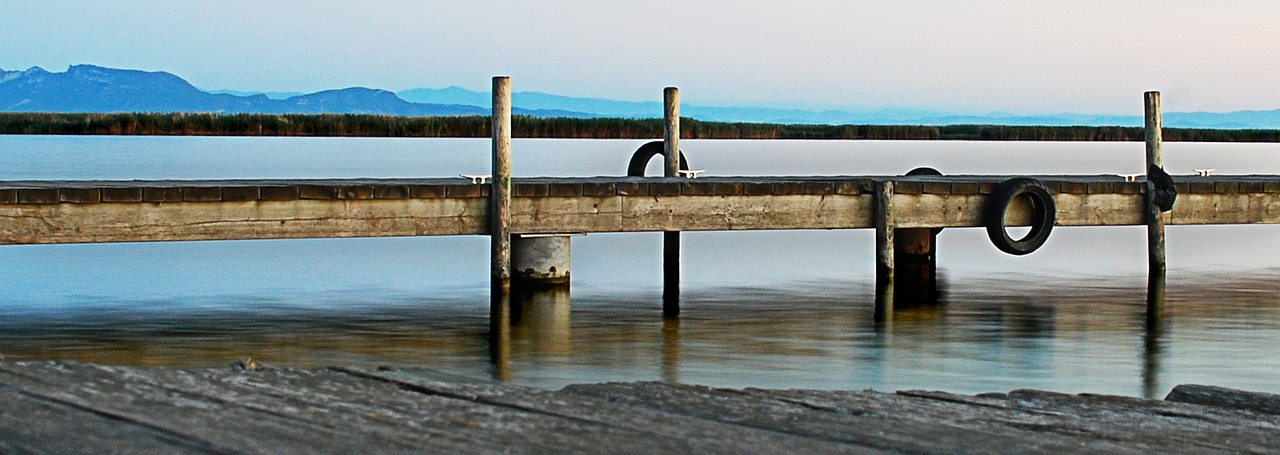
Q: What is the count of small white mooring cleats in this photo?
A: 4